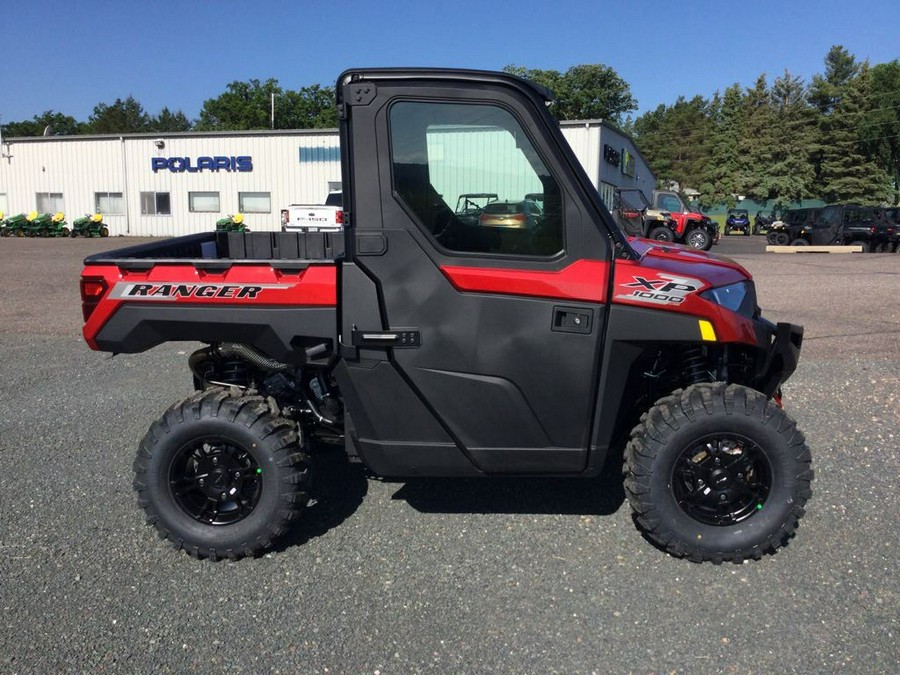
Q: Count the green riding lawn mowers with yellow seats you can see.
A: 5